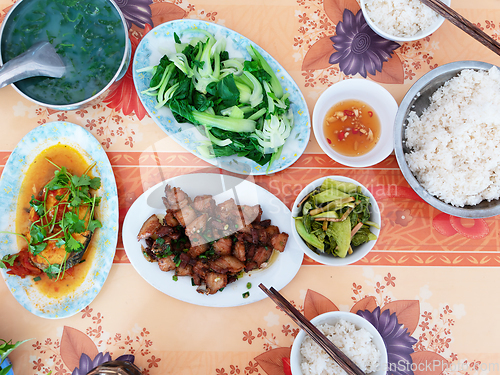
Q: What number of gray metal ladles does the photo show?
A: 1